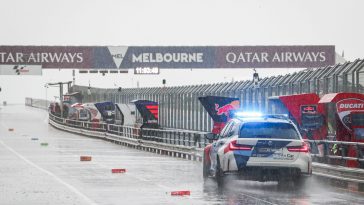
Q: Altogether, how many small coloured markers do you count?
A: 6